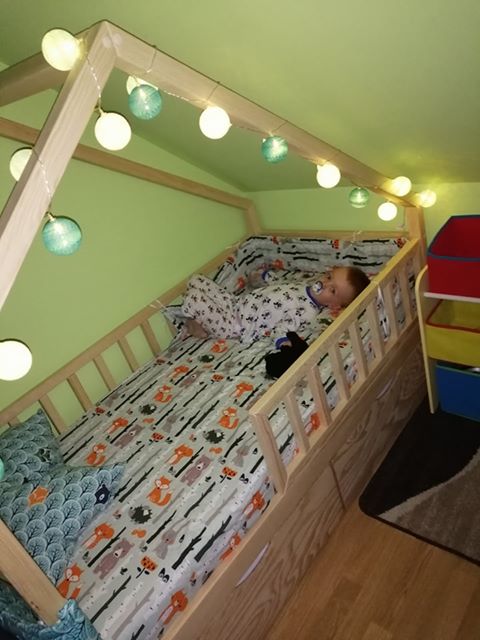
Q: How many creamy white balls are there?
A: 10